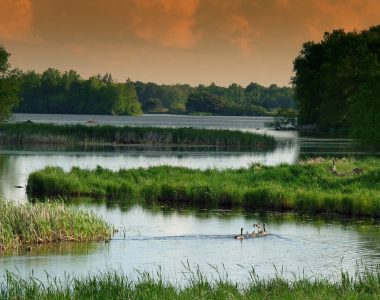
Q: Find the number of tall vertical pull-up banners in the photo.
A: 0